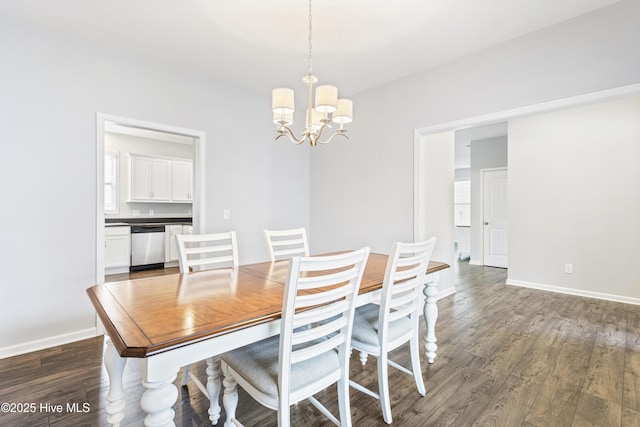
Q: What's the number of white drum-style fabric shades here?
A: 5